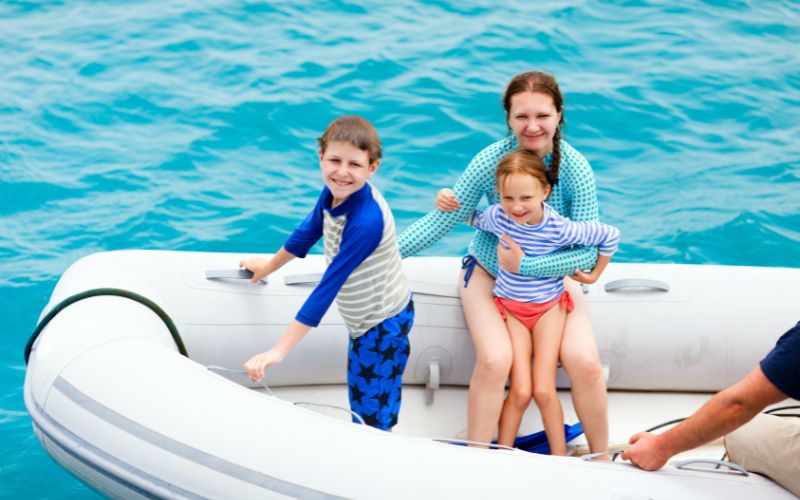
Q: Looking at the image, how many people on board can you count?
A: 4